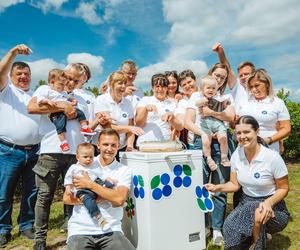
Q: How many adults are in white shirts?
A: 13